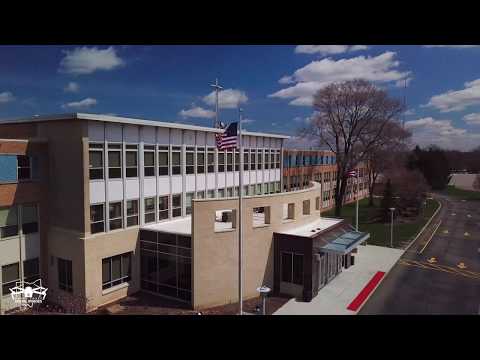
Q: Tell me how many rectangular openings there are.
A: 5